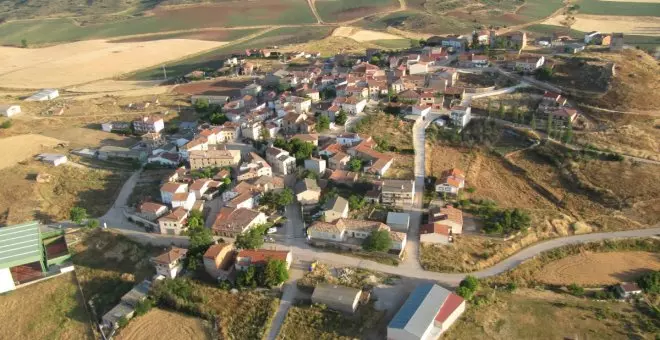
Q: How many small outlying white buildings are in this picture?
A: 3